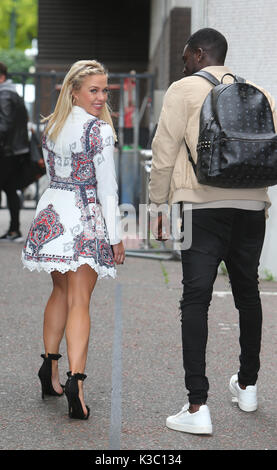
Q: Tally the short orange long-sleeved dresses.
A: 0